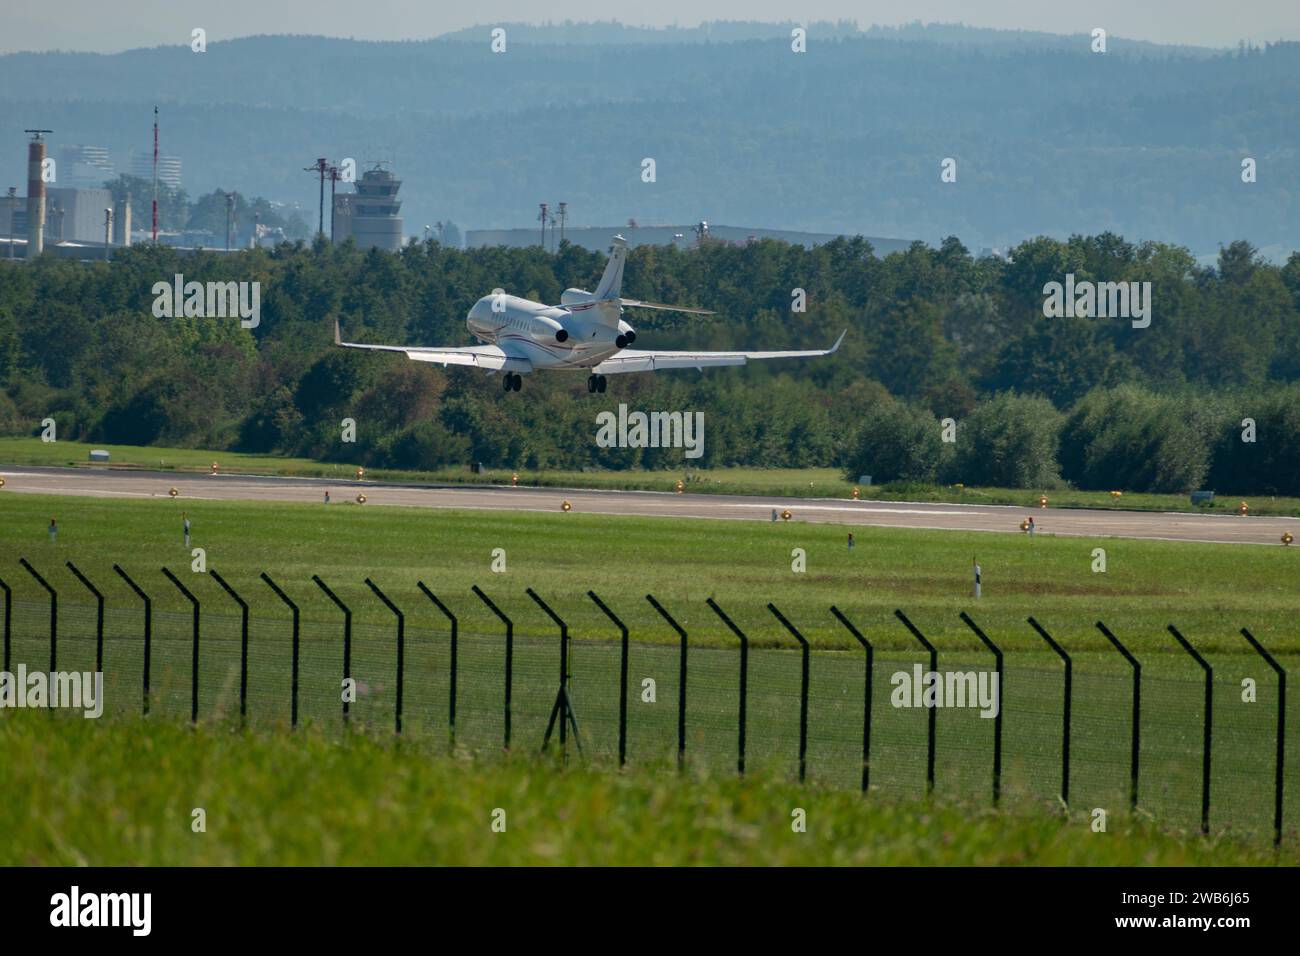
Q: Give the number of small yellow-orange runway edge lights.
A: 14